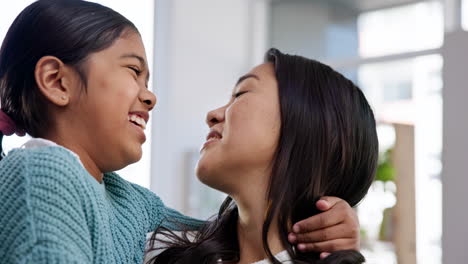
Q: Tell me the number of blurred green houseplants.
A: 1